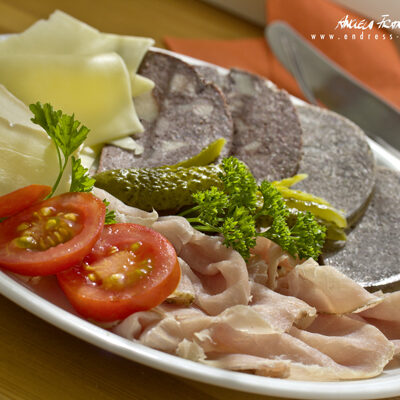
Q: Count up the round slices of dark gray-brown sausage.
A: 4